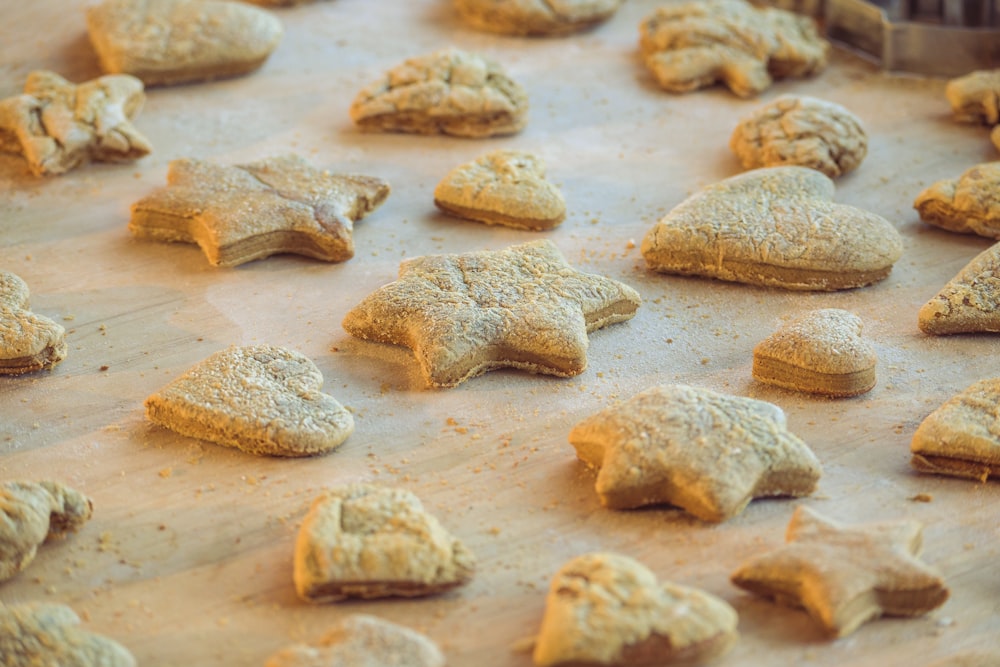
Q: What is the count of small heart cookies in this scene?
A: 2